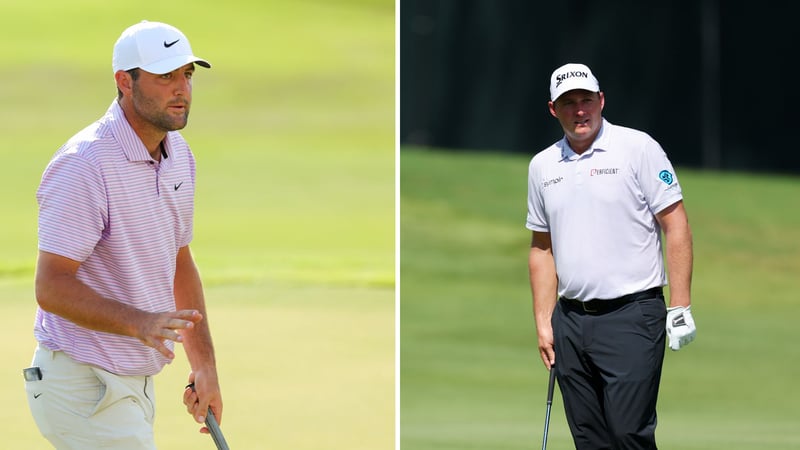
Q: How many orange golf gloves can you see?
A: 0